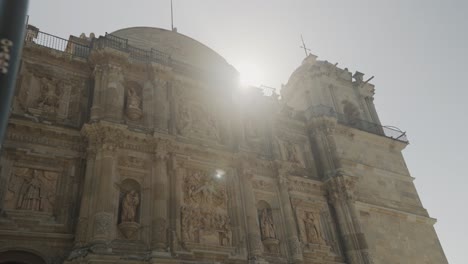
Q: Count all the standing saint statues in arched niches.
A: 3